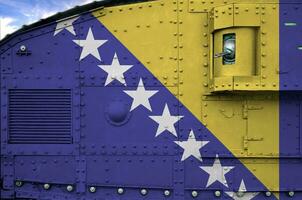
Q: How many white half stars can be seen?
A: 2